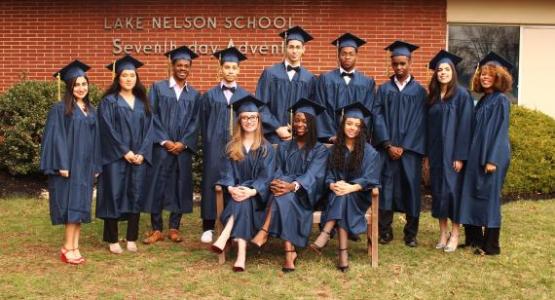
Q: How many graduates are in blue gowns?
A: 12